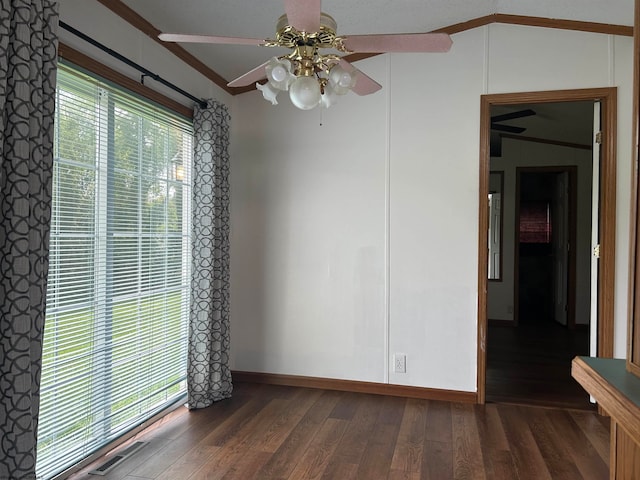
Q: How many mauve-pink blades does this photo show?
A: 5